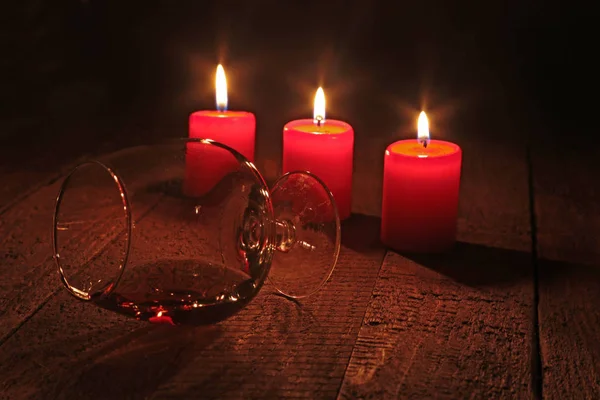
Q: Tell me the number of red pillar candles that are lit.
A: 3